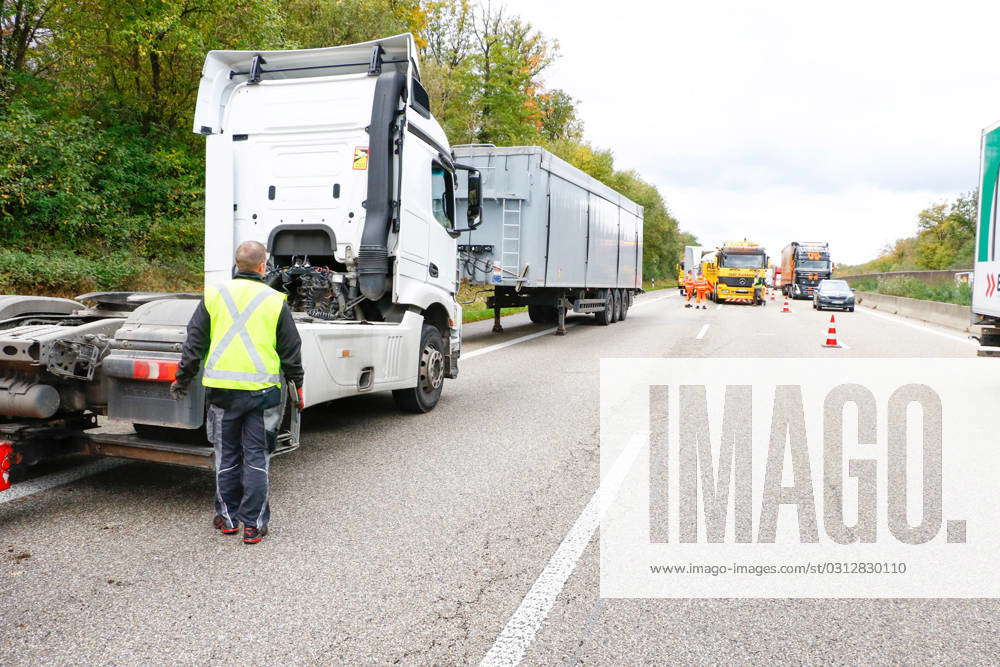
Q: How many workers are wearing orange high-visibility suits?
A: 2